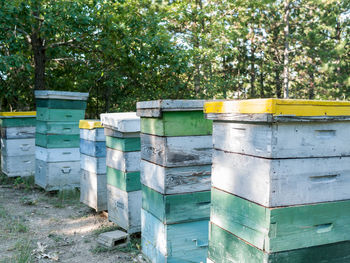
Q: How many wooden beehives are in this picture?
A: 6